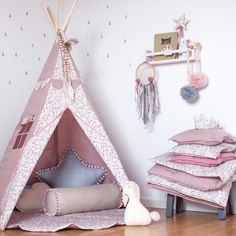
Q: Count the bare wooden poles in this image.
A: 4